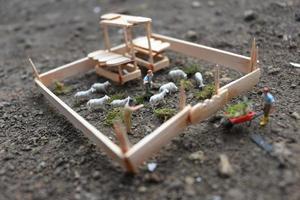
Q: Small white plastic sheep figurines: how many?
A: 8